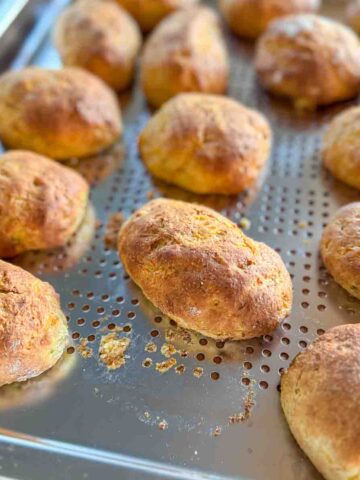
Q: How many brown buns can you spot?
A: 14